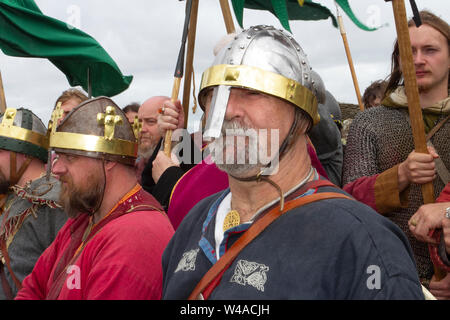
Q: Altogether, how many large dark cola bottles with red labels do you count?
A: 0